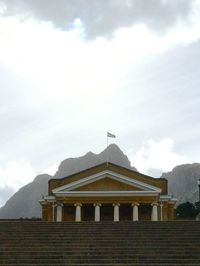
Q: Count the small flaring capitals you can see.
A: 6